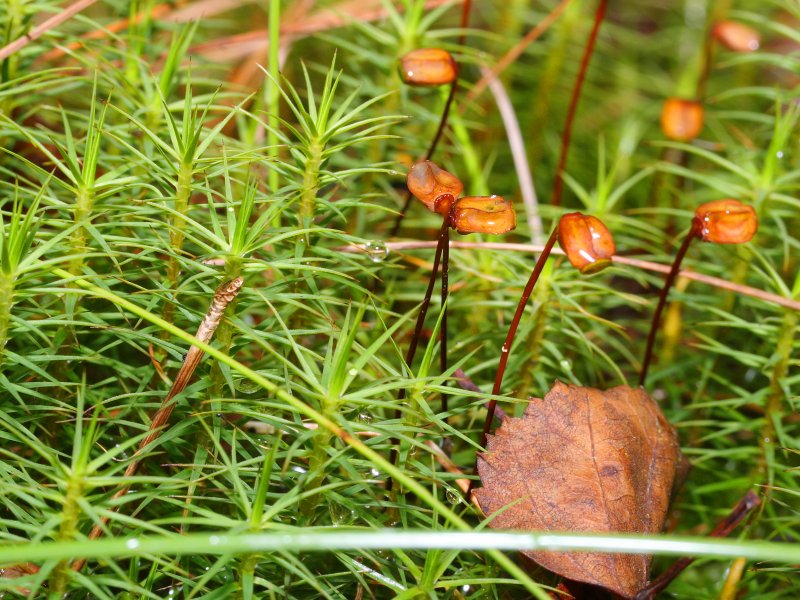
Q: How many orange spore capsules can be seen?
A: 7